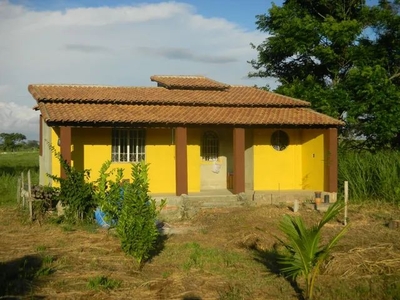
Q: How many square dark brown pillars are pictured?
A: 4